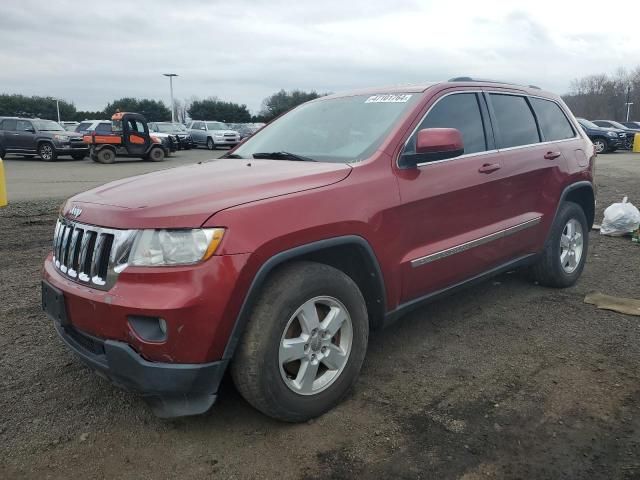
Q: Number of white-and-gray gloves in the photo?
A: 0